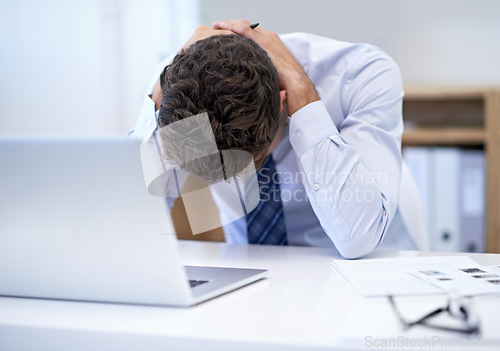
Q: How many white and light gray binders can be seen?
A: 3